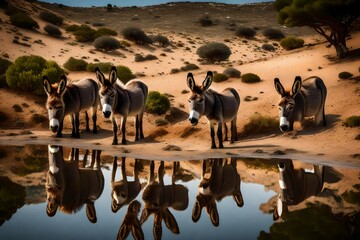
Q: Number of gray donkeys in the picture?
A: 4